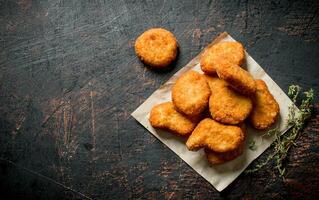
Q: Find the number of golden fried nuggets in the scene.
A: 9